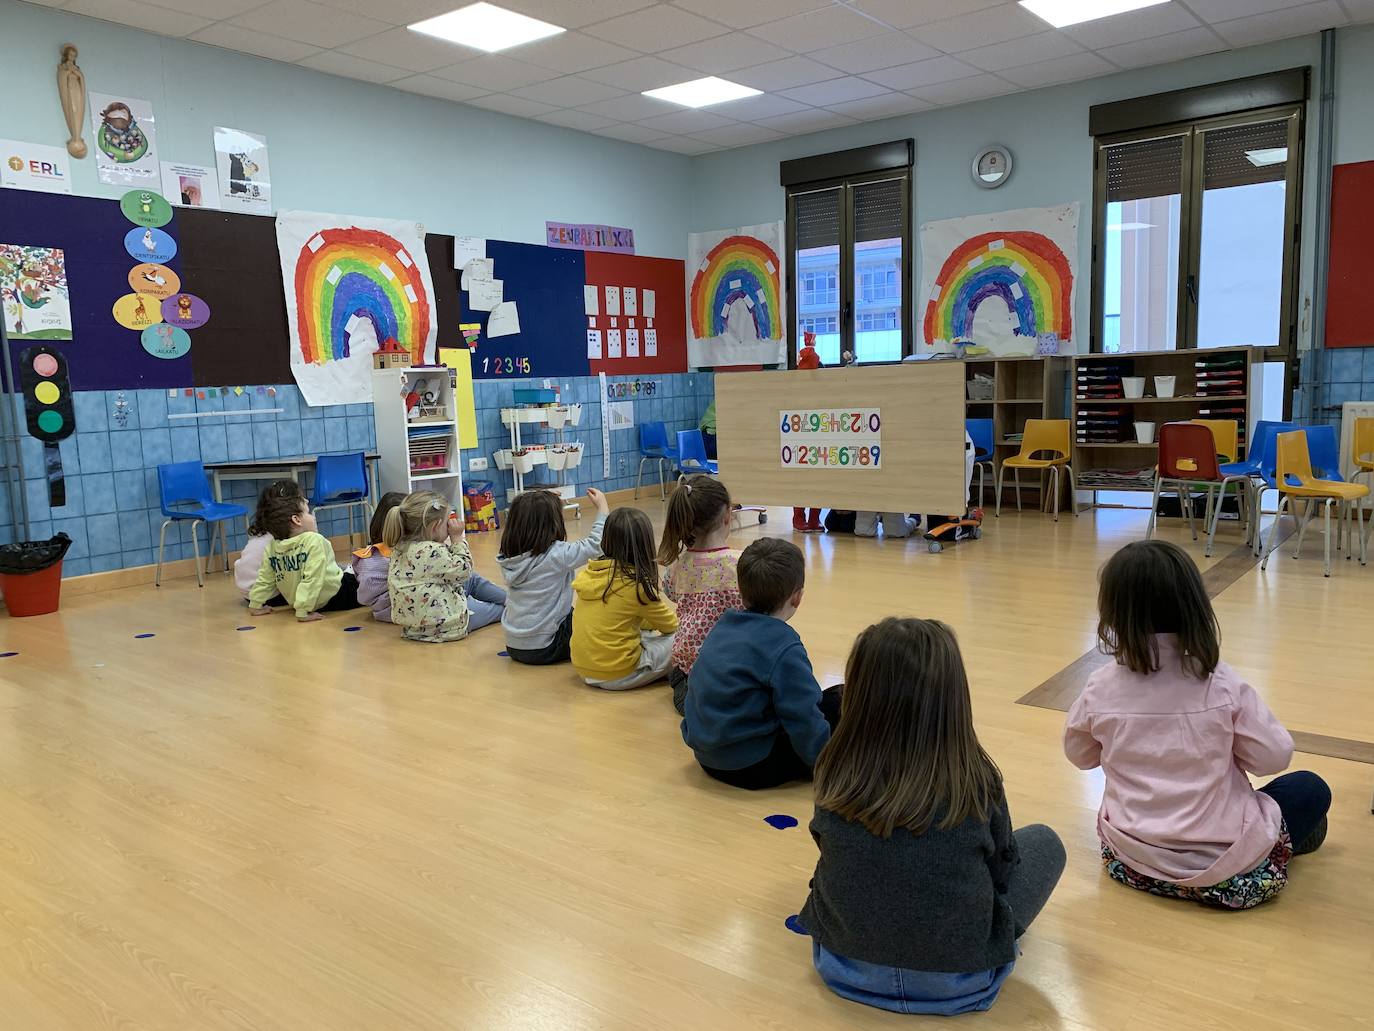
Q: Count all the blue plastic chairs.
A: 7